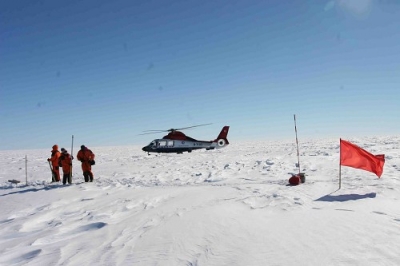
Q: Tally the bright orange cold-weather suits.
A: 3